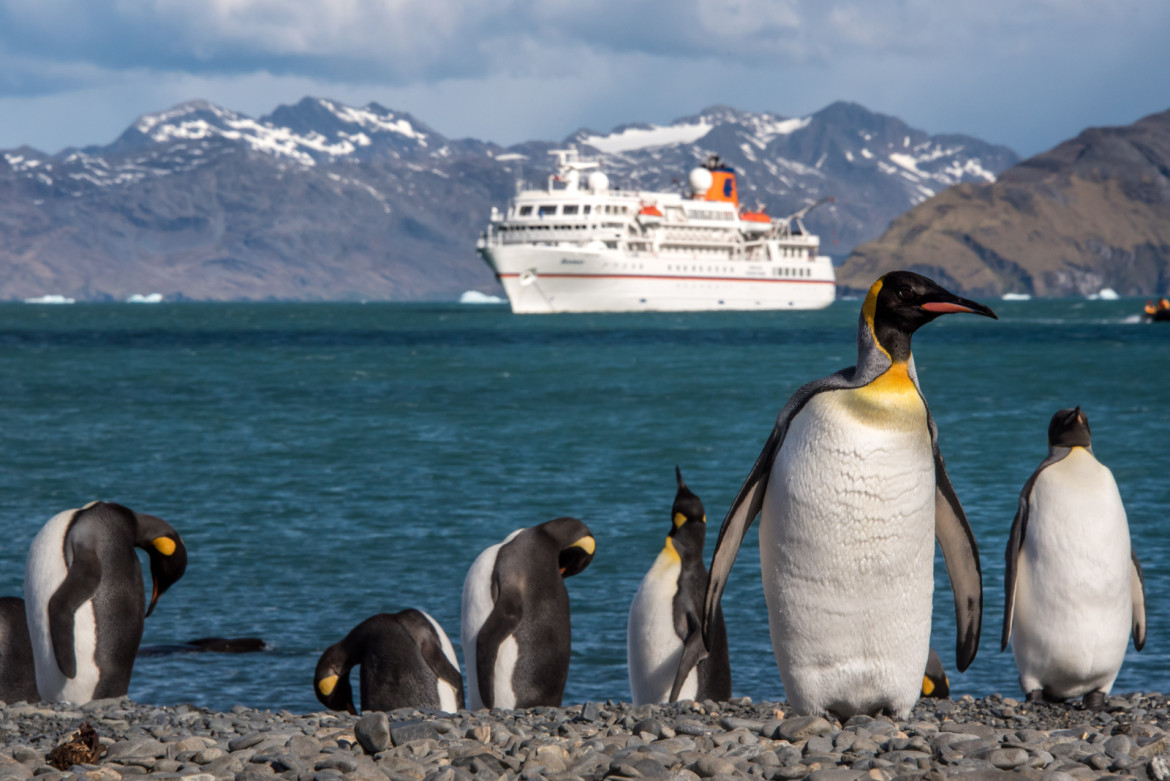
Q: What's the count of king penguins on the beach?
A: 8